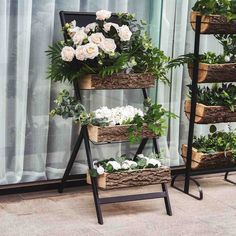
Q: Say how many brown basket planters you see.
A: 7